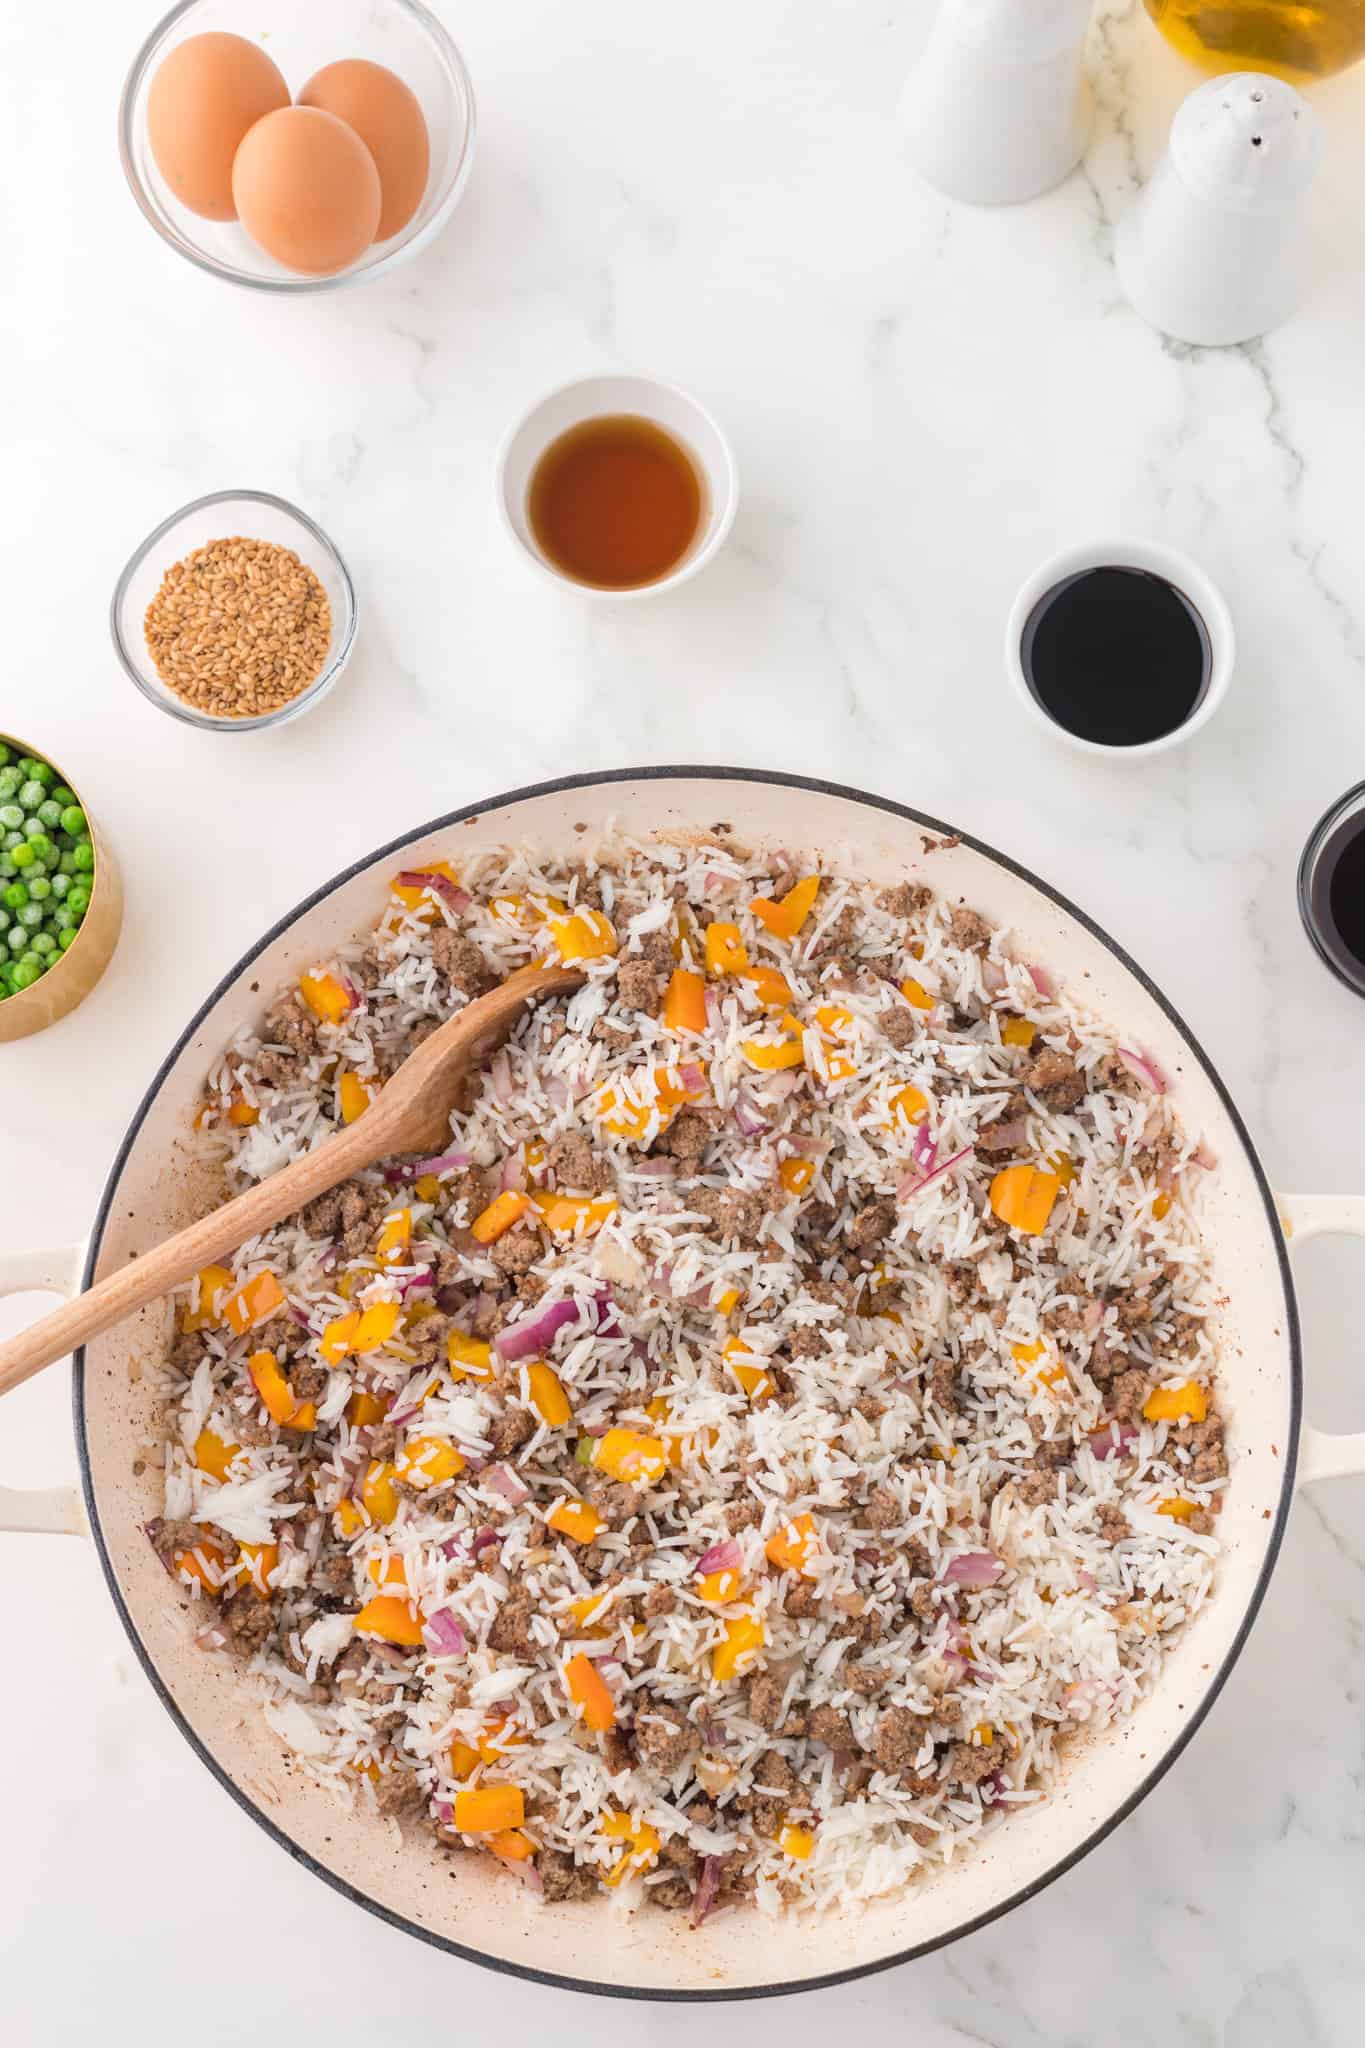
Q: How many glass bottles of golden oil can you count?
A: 1